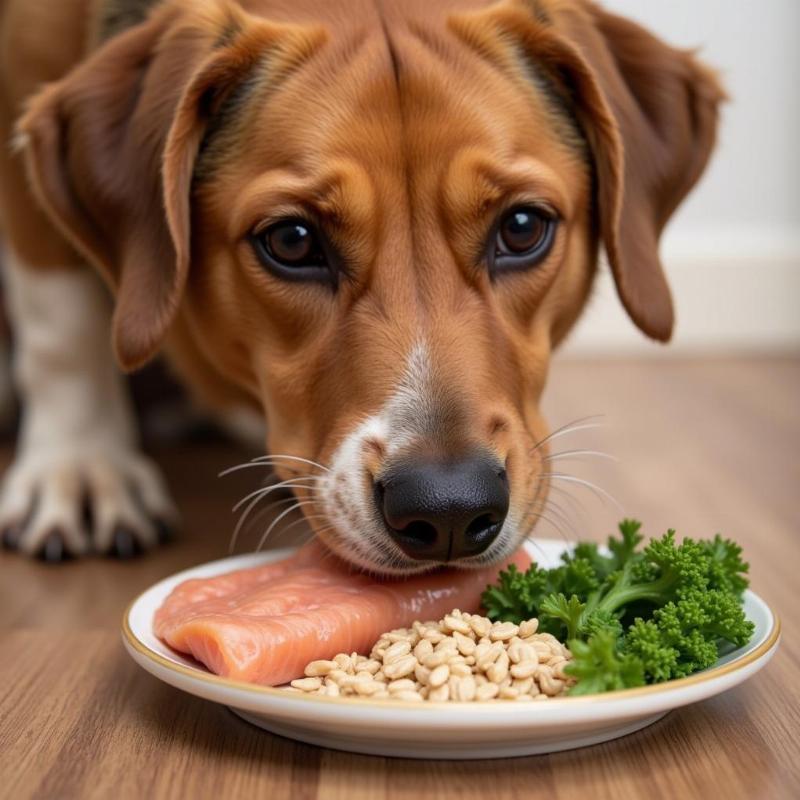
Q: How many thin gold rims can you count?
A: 1